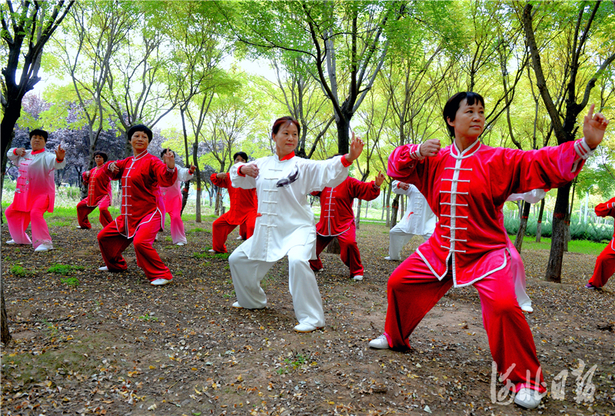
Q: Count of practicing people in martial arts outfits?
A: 11